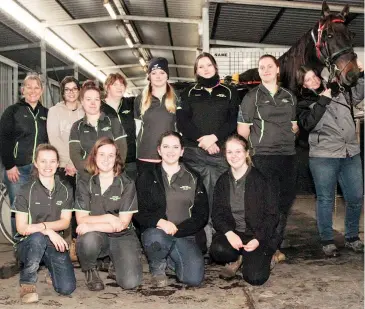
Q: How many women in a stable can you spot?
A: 12